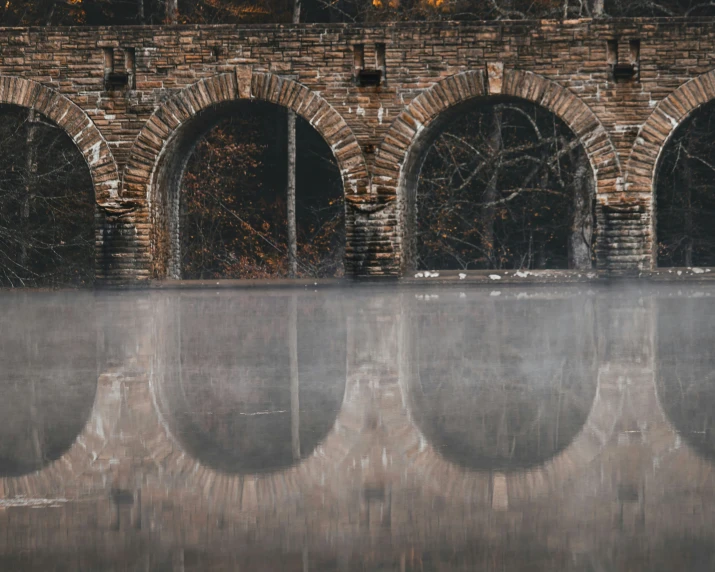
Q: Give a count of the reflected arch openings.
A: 4